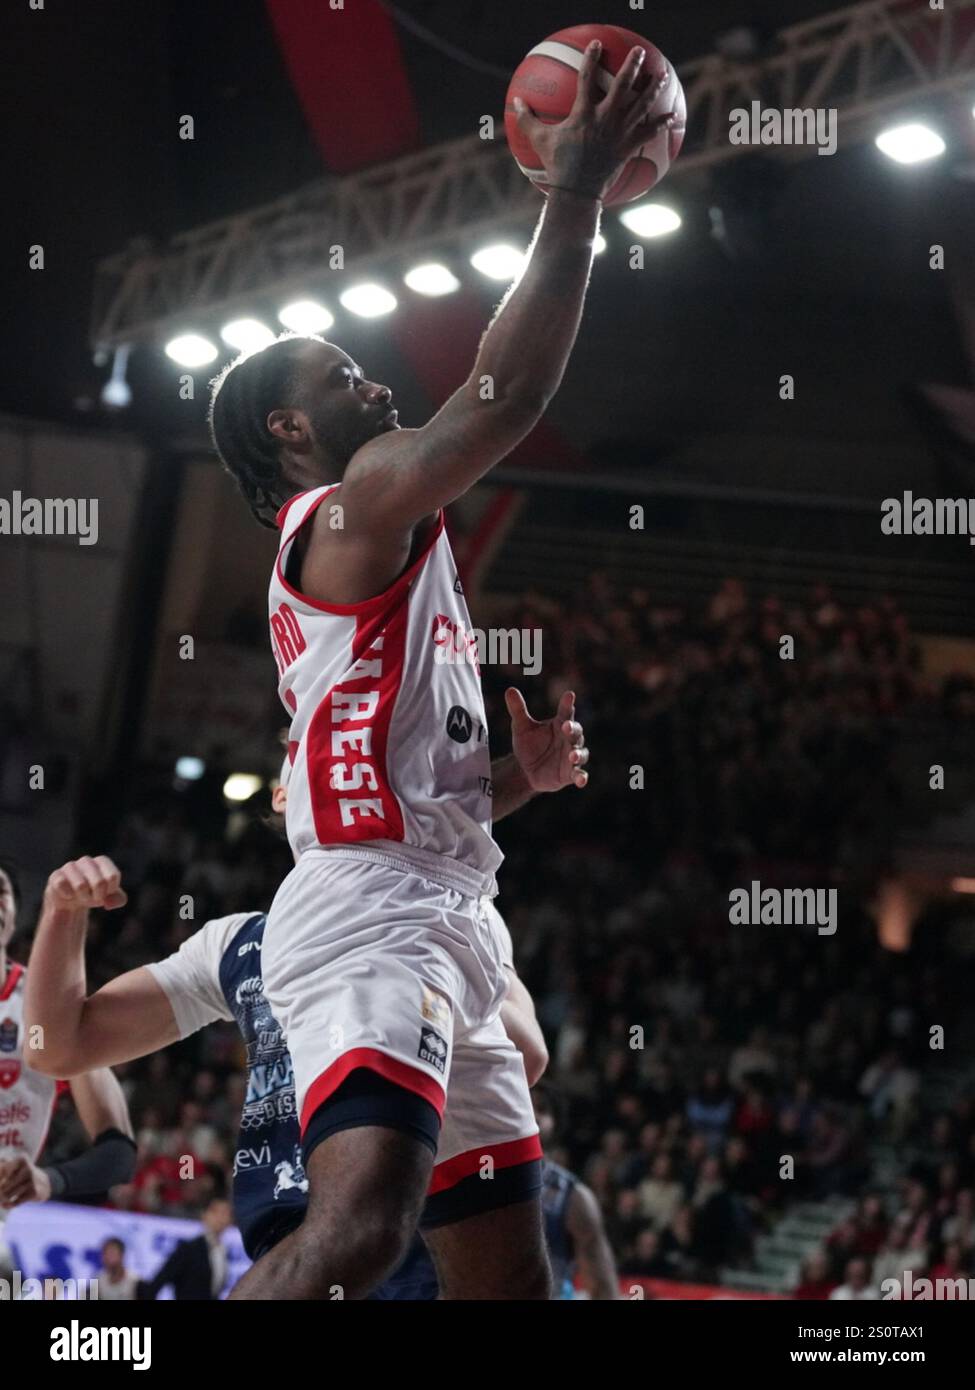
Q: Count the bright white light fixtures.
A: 9